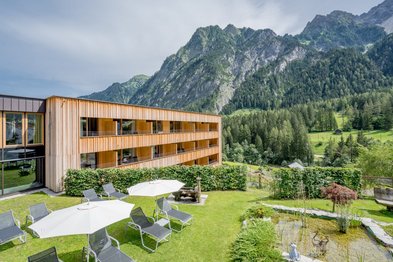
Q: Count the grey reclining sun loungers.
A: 8